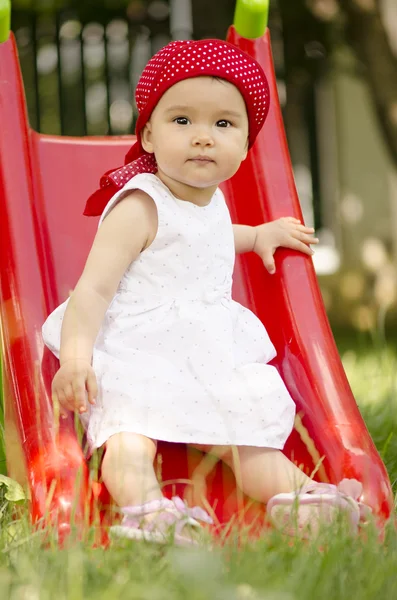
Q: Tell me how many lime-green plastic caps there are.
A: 2